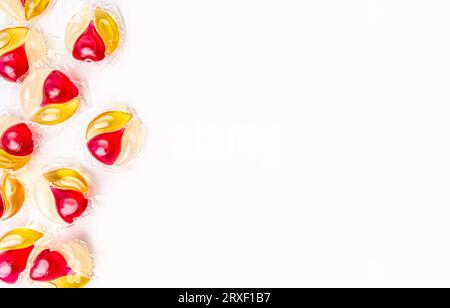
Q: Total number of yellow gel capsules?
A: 10